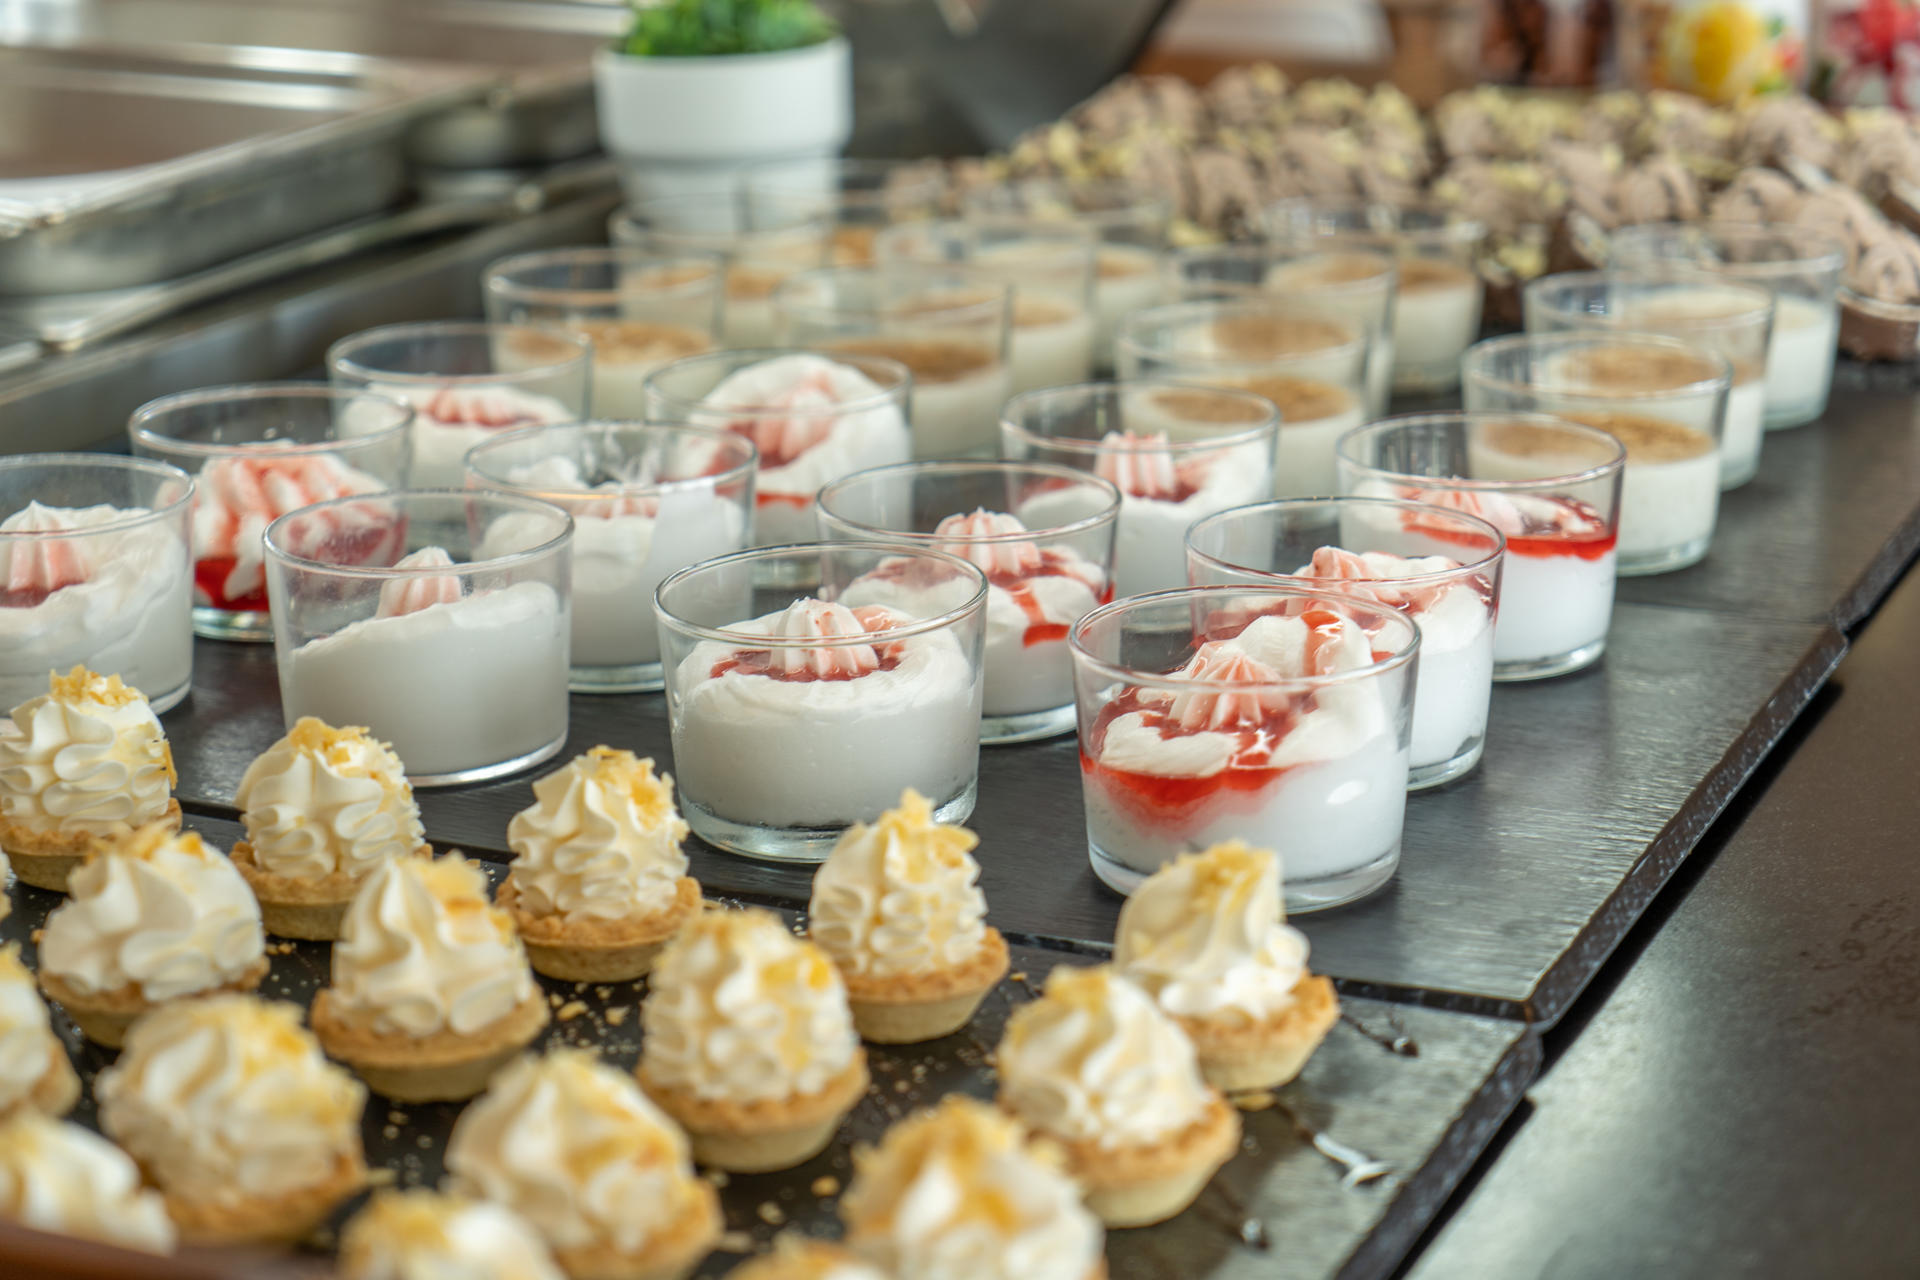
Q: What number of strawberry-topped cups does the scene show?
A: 12